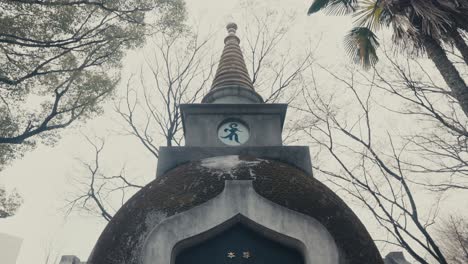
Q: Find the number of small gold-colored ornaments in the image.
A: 2